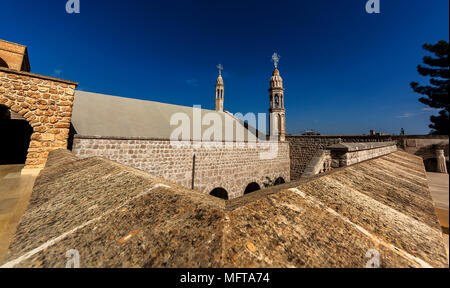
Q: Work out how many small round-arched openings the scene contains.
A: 3